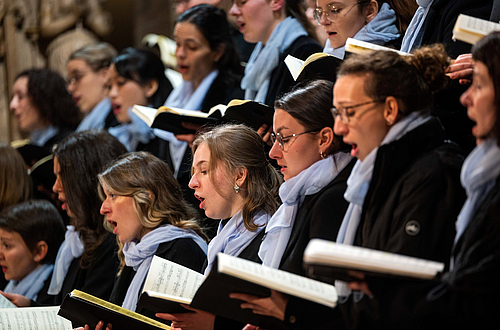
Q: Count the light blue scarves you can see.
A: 14